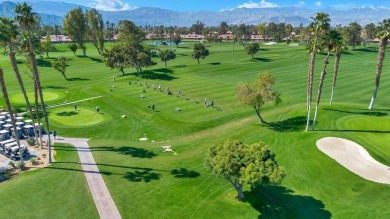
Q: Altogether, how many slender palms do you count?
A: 9